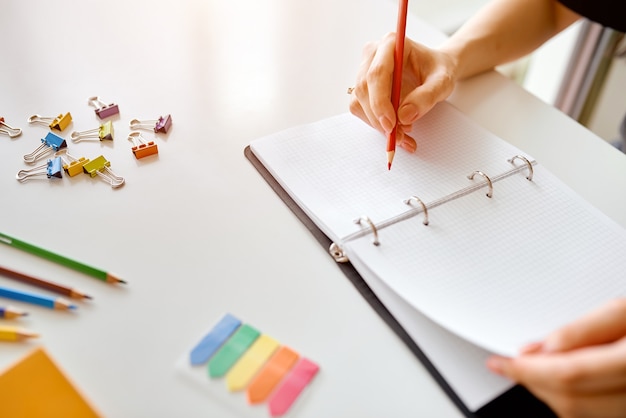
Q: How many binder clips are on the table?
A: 10